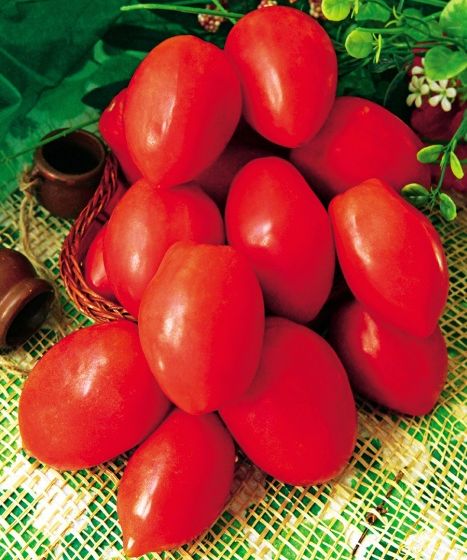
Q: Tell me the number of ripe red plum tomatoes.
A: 14